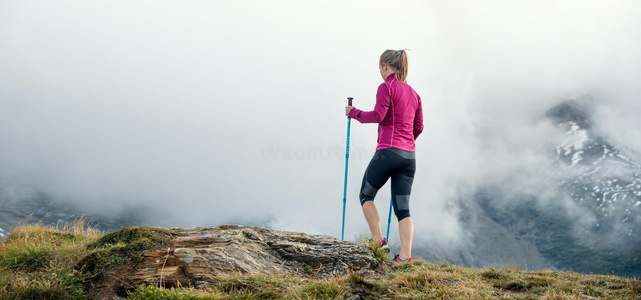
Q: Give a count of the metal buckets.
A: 0